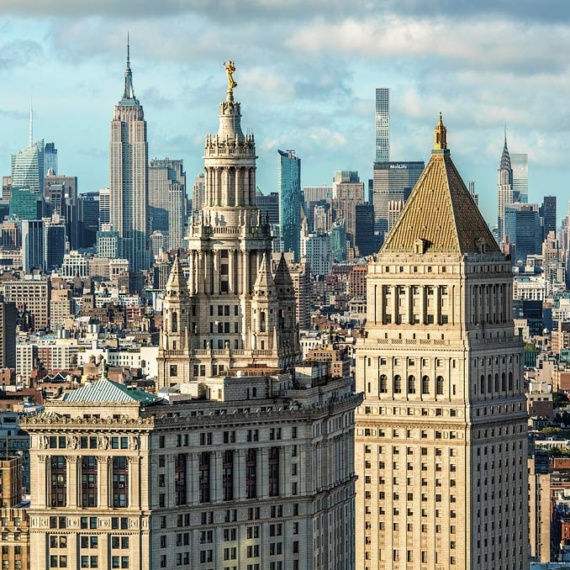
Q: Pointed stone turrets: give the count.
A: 3